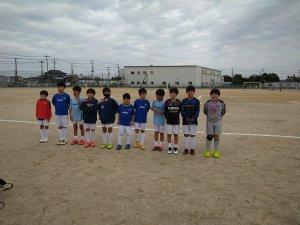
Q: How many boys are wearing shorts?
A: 11